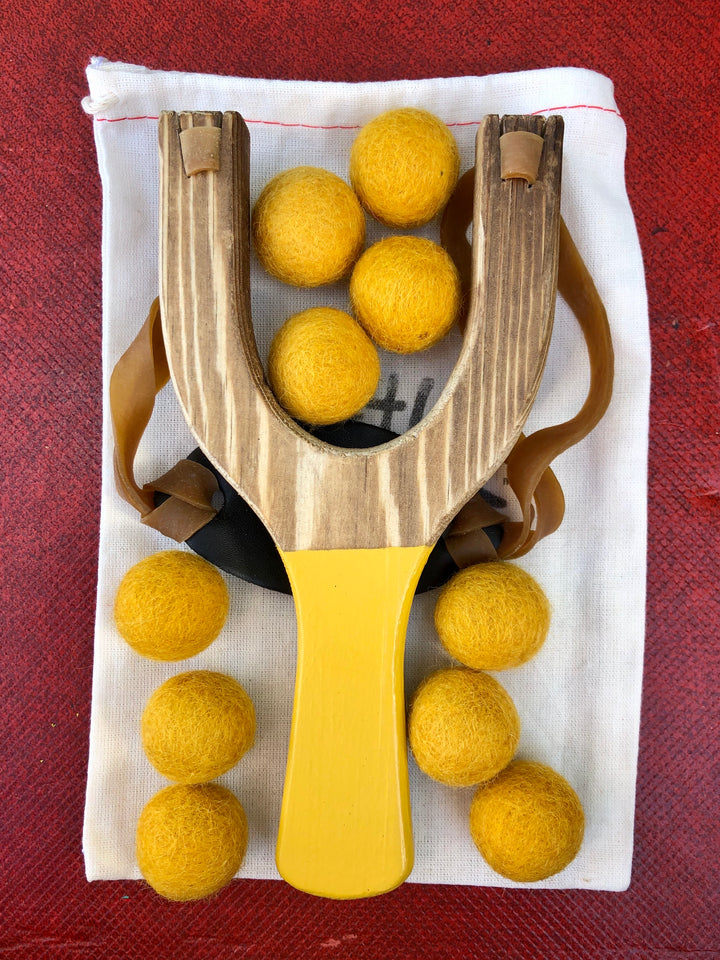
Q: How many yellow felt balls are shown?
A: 10